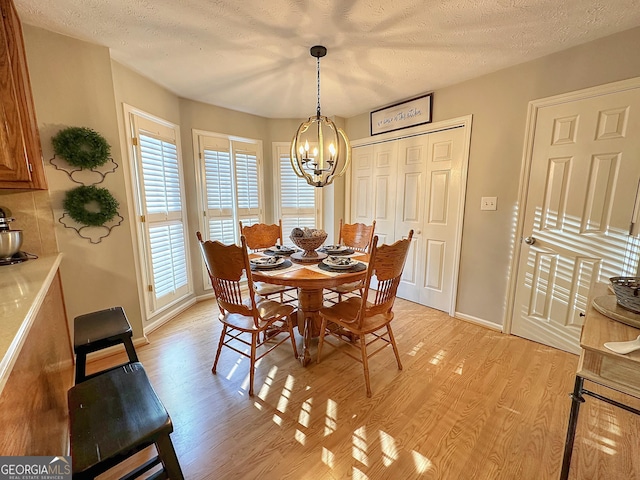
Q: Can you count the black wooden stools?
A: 2